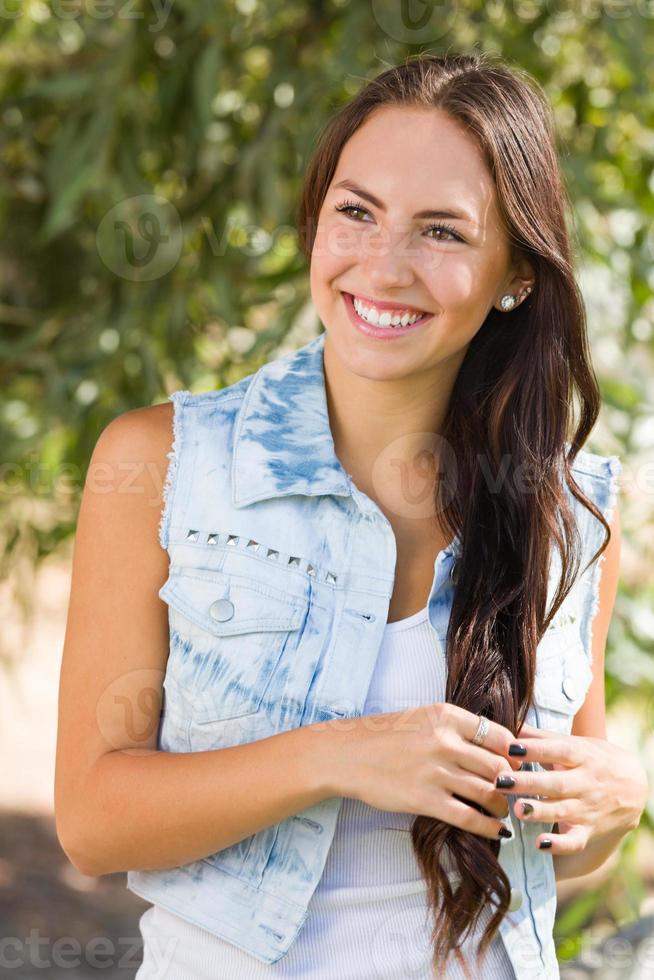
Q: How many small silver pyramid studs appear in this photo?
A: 8